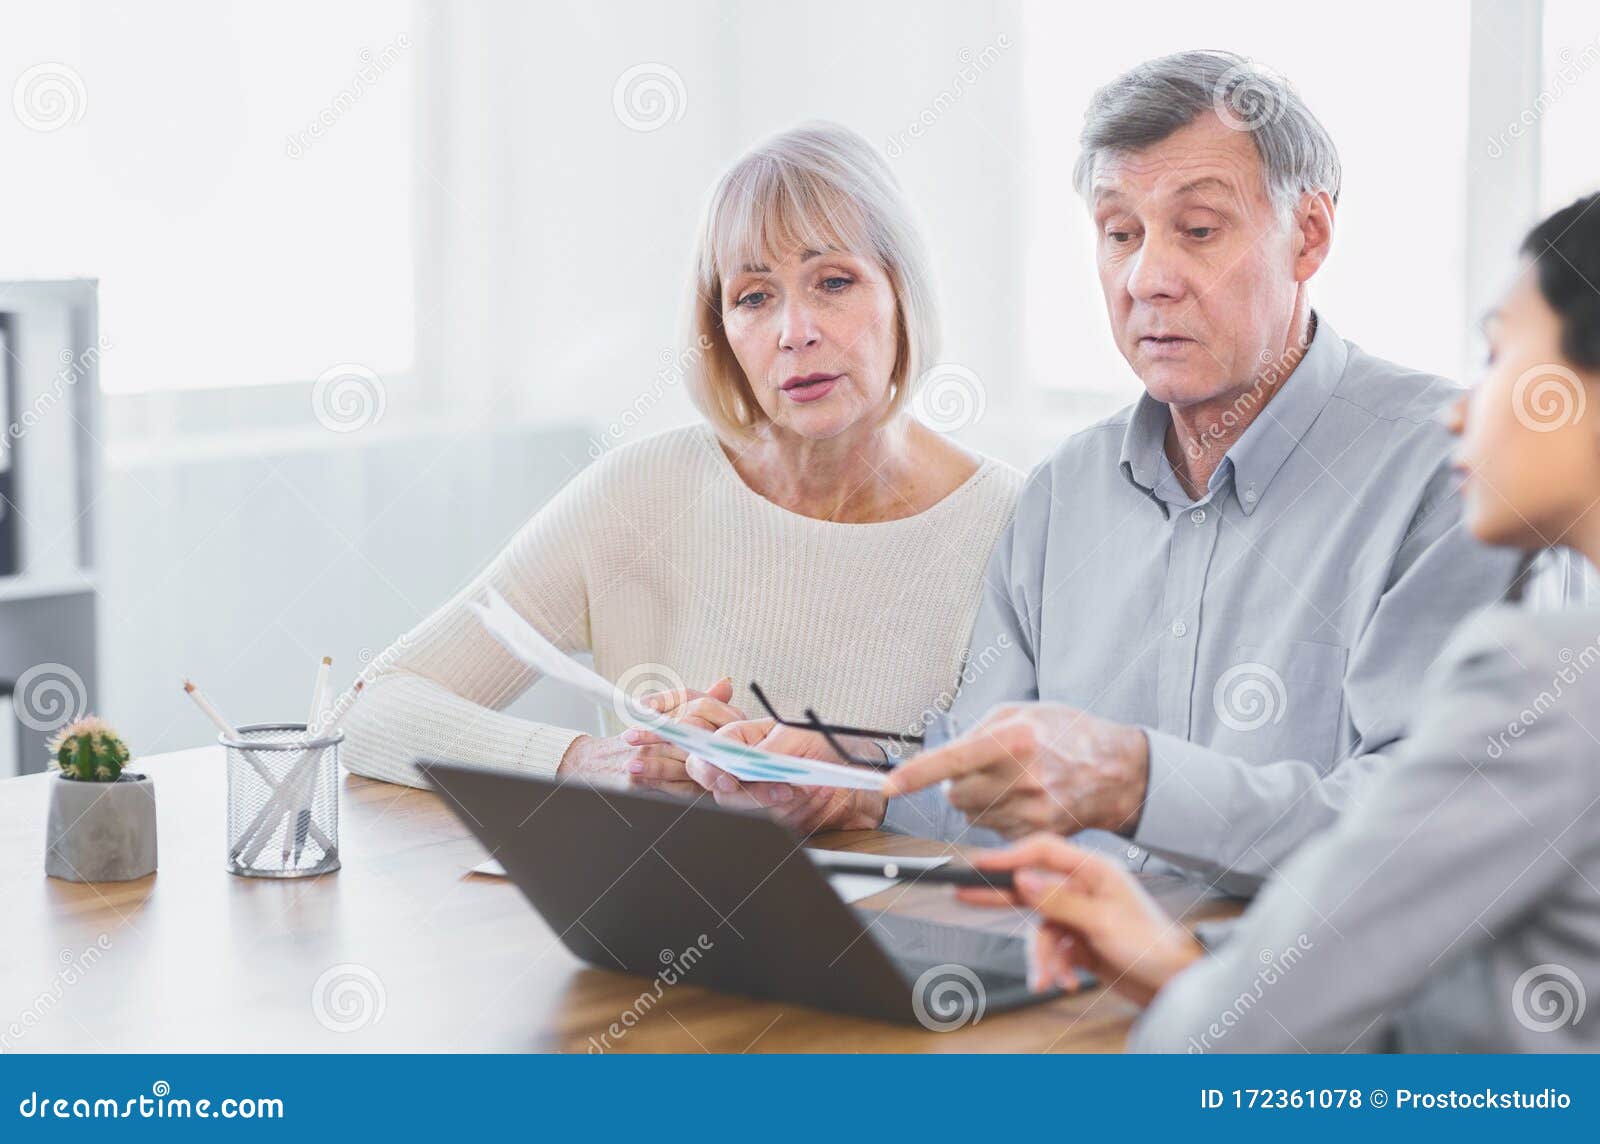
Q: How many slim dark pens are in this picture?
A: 1